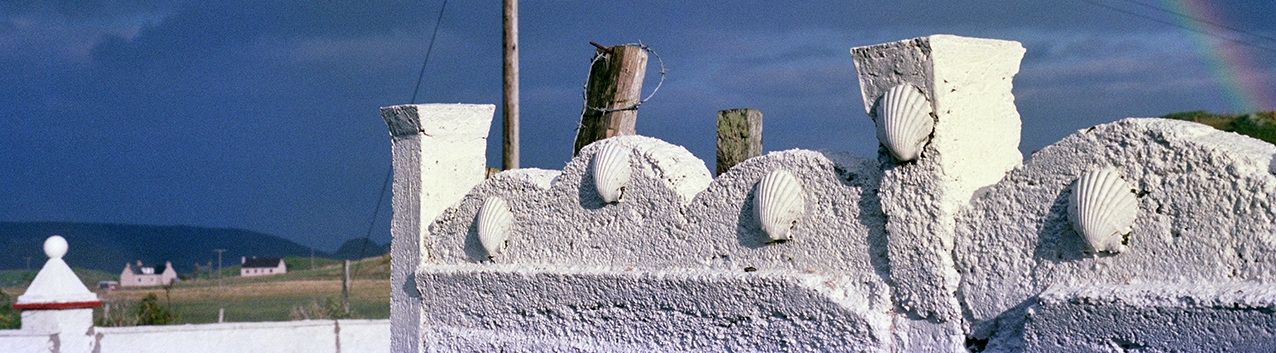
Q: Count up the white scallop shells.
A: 5